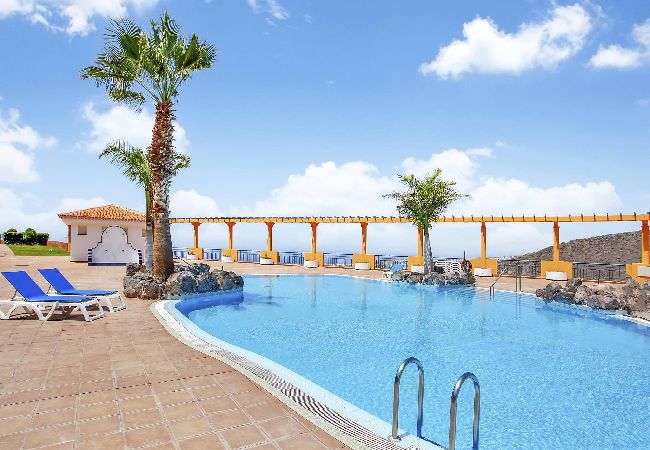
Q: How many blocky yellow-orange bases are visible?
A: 9